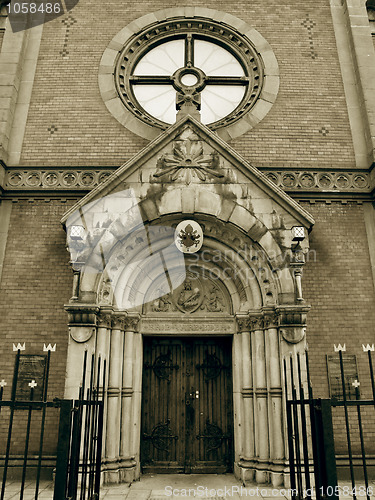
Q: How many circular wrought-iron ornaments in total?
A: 4